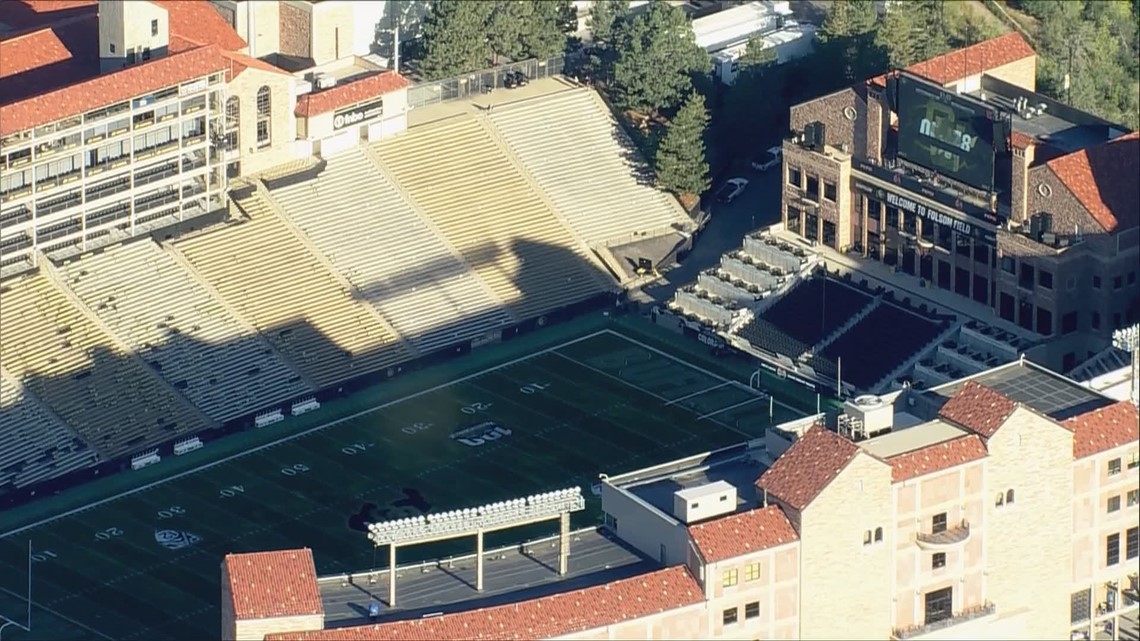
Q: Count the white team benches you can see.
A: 4